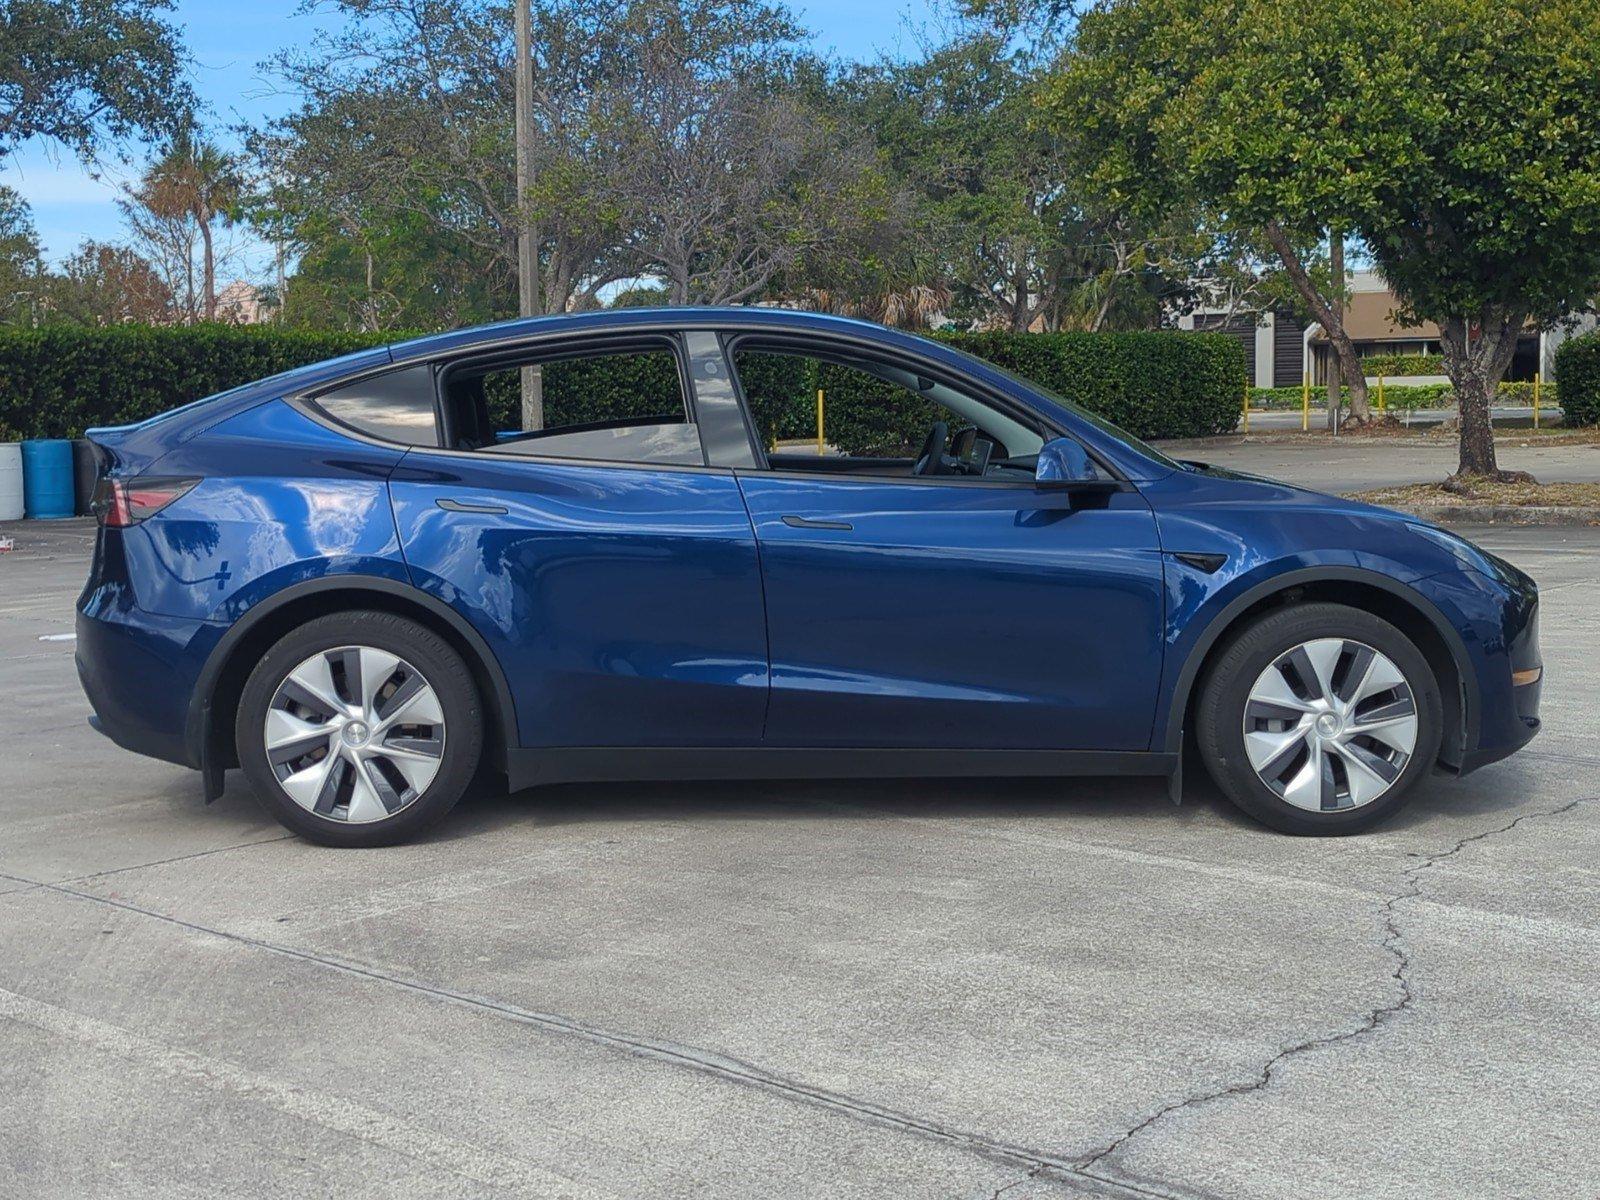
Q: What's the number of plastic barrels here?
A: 3